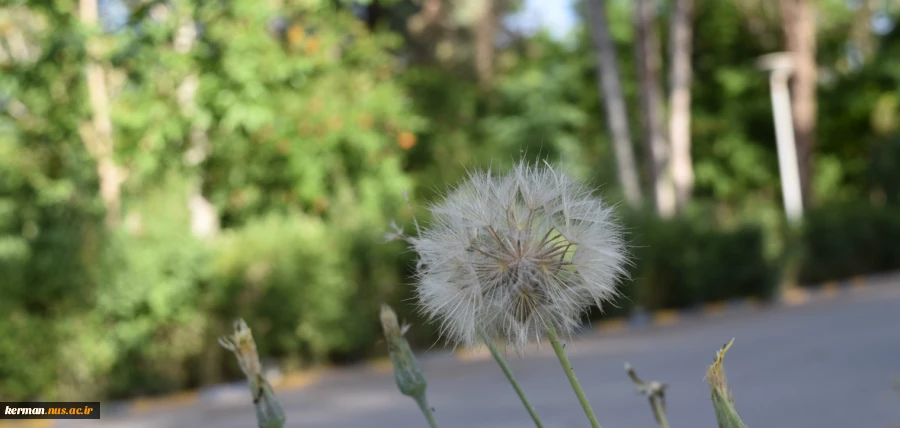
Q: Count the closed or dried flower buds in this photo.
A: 4